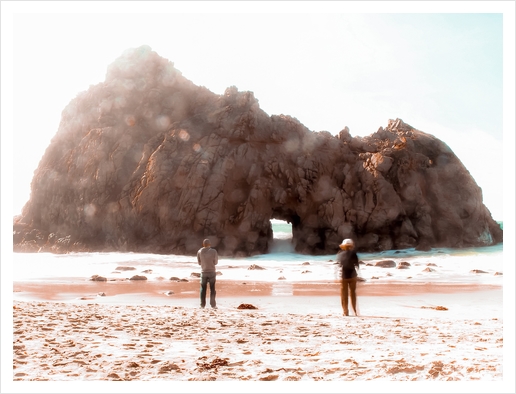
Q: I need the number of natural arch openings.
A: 1